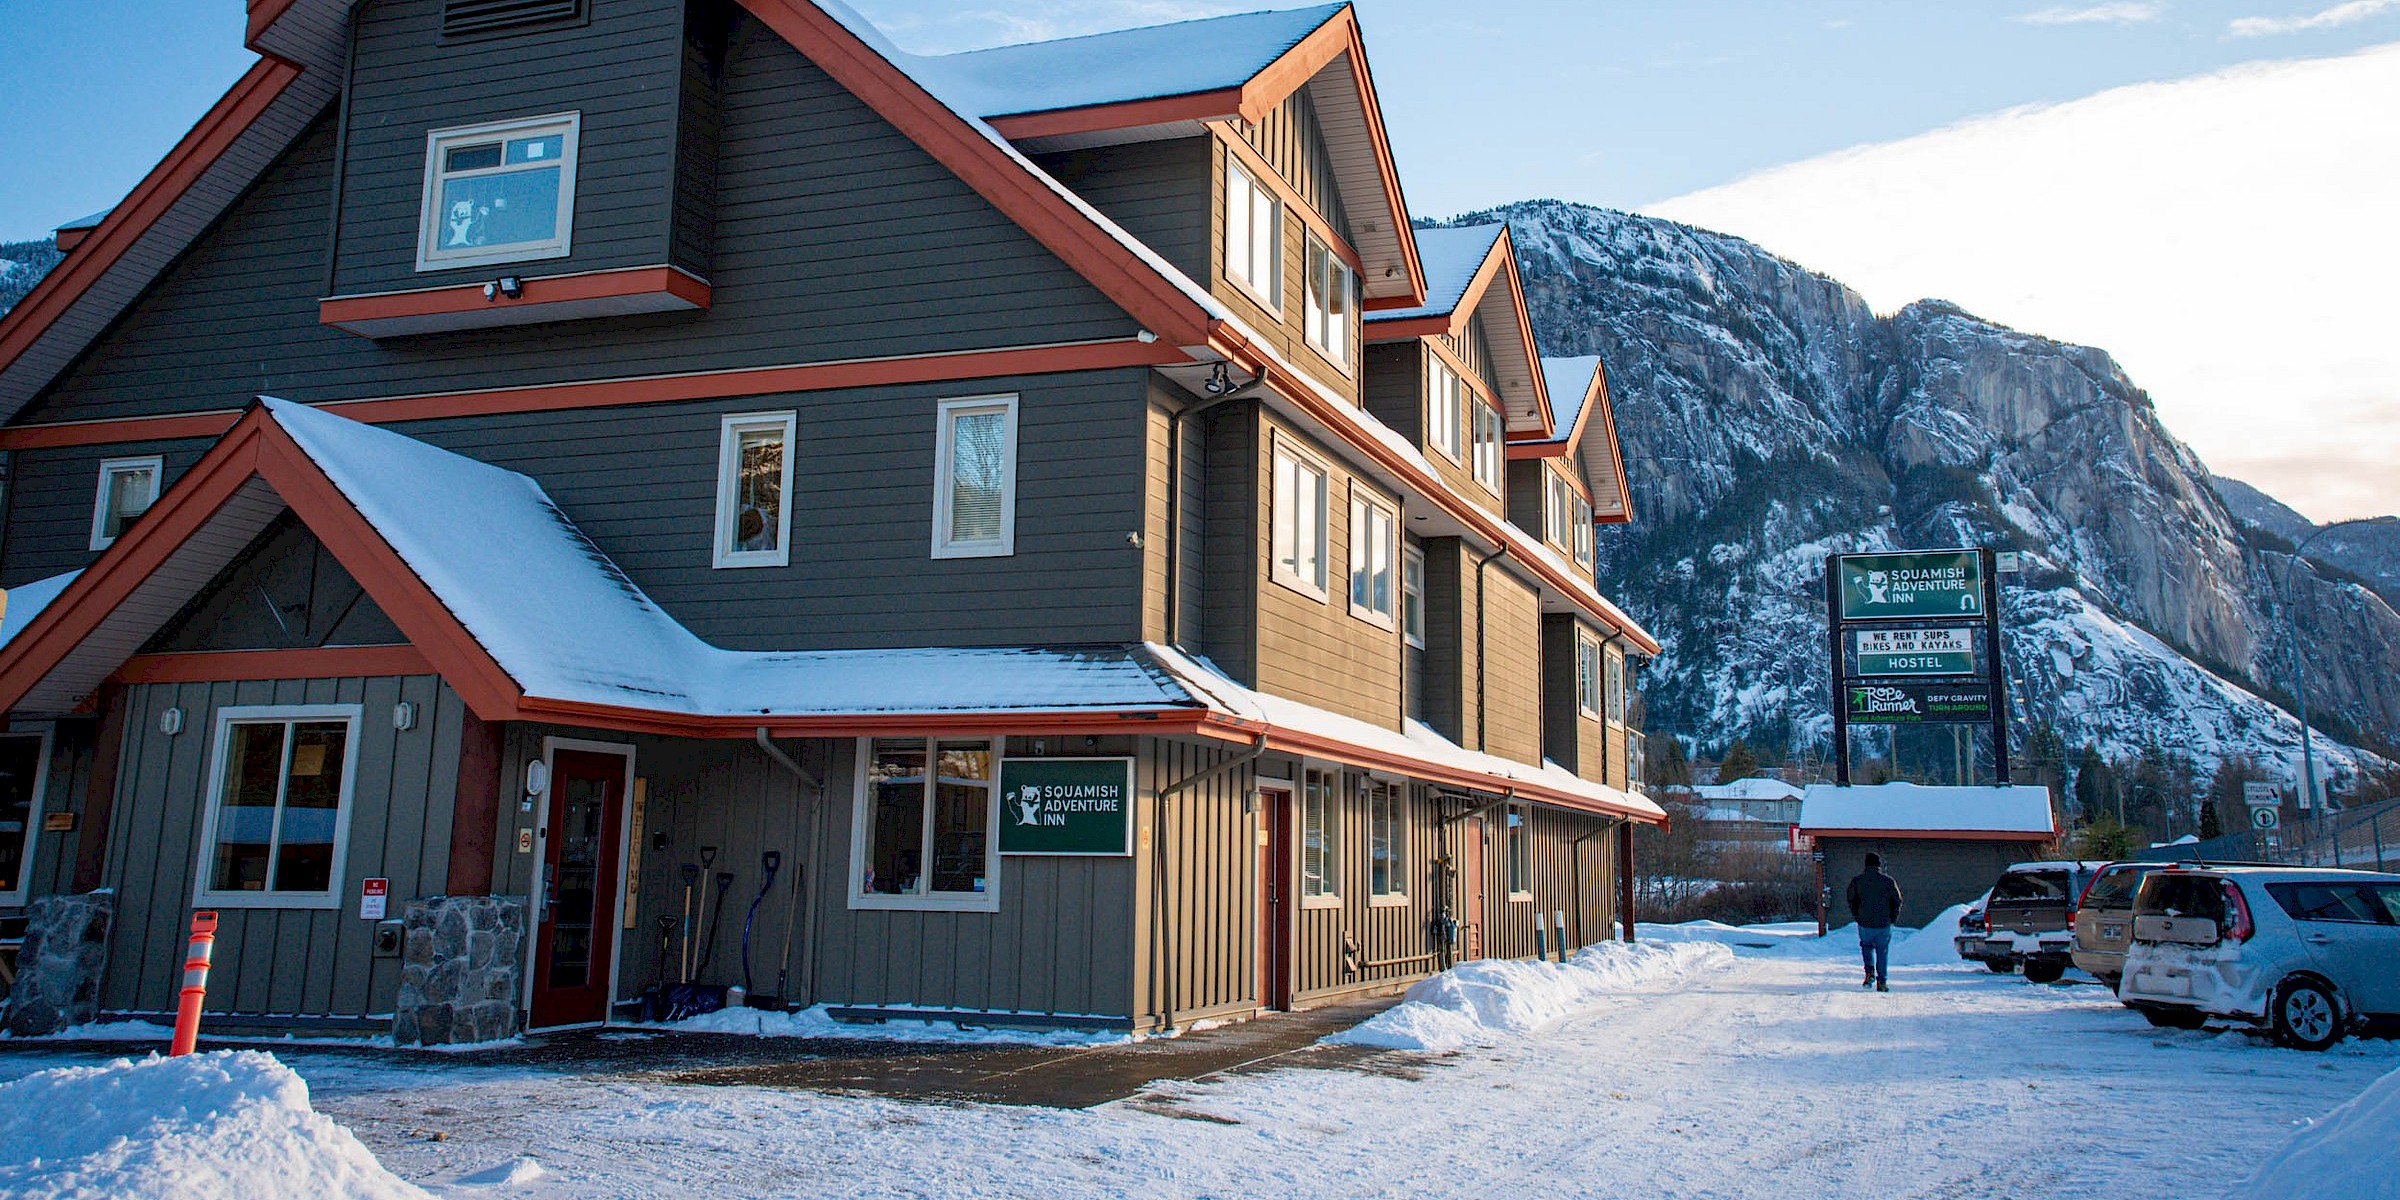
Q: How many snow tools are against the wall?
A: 6